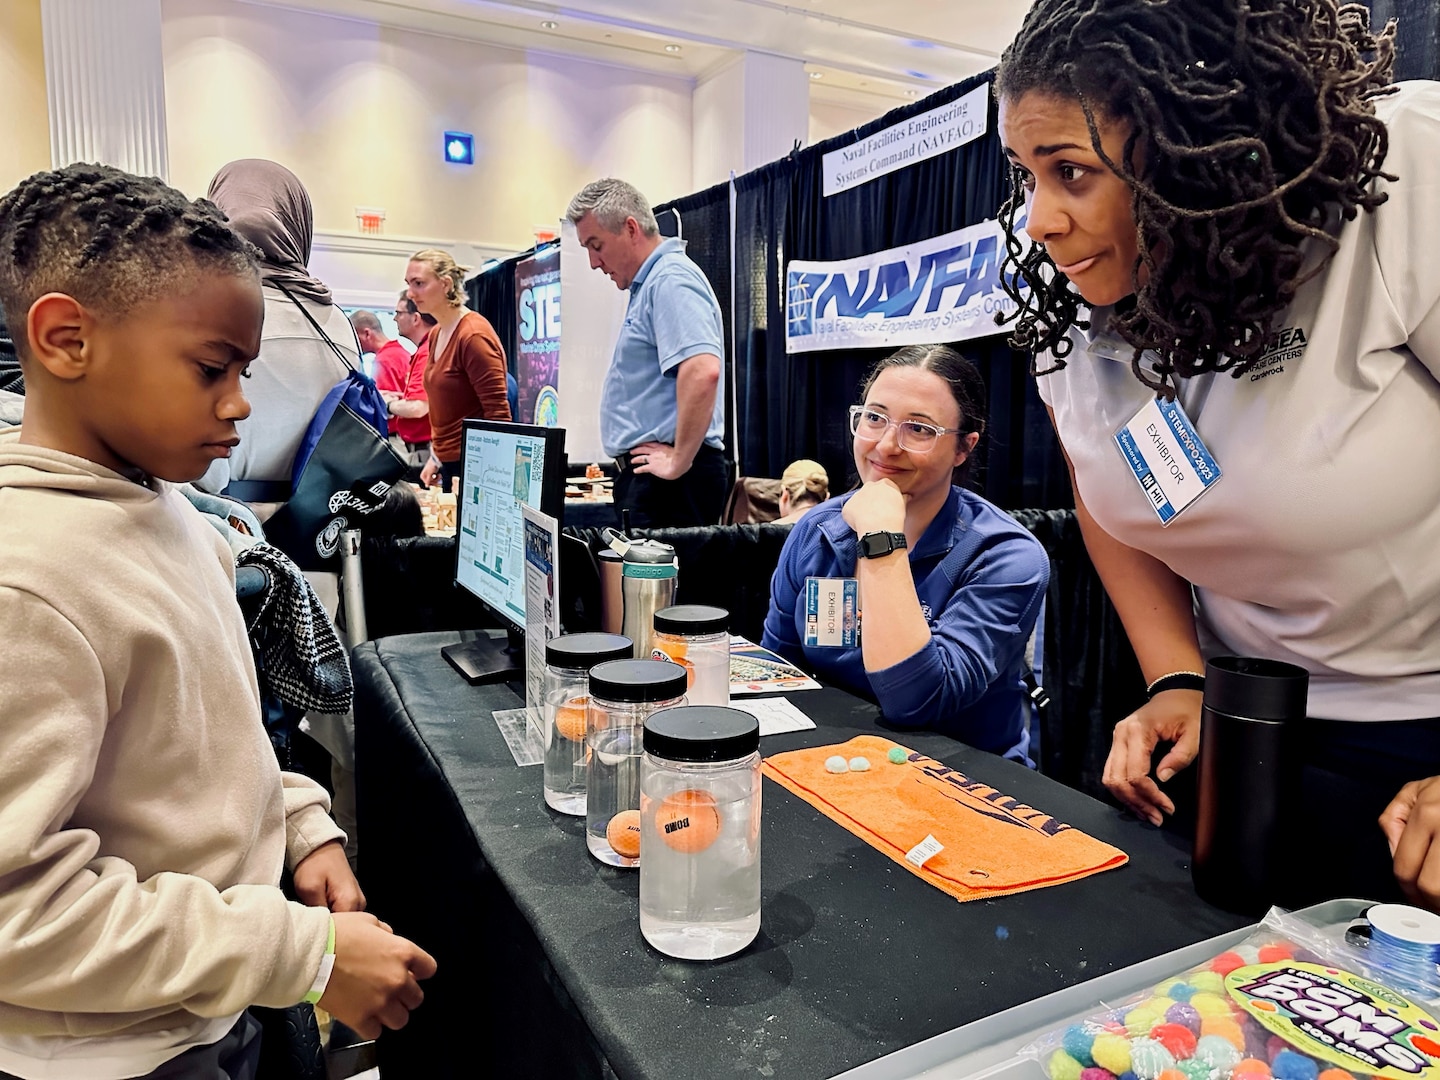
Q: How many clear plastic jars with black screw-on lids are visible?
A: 4